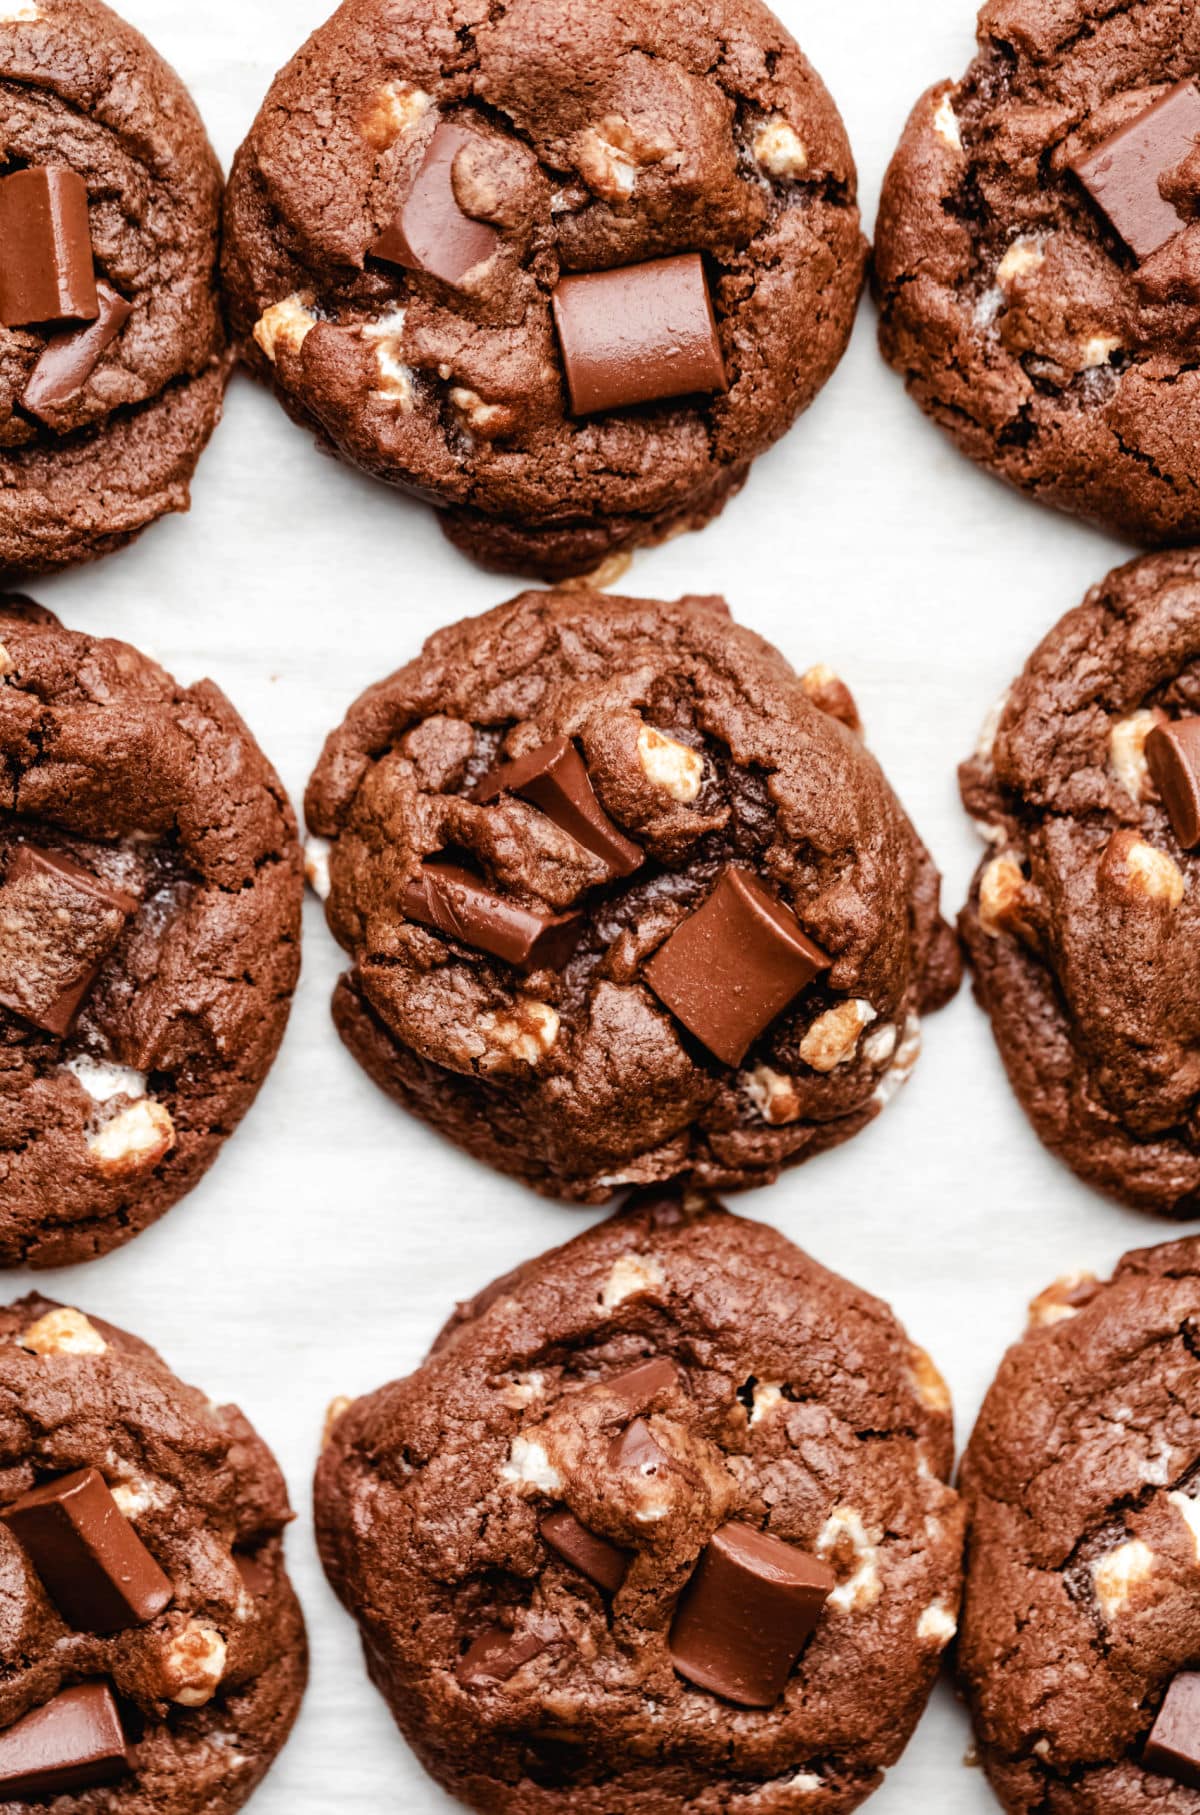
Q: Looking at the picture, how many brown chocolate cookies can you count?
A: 9